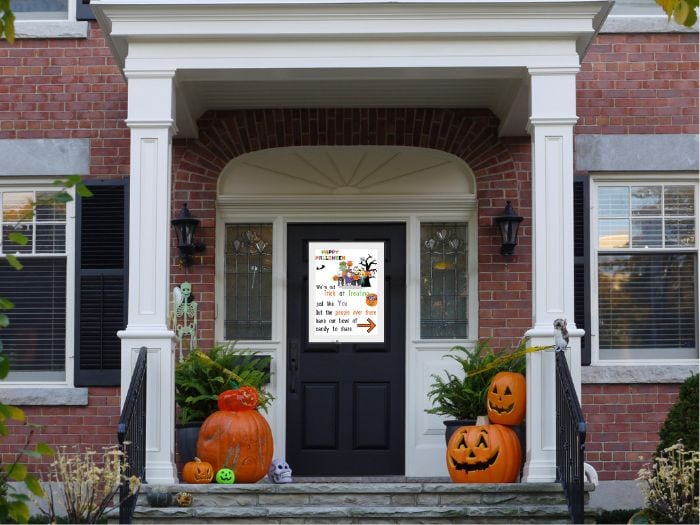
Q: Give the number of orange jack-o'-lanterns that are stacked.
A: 2